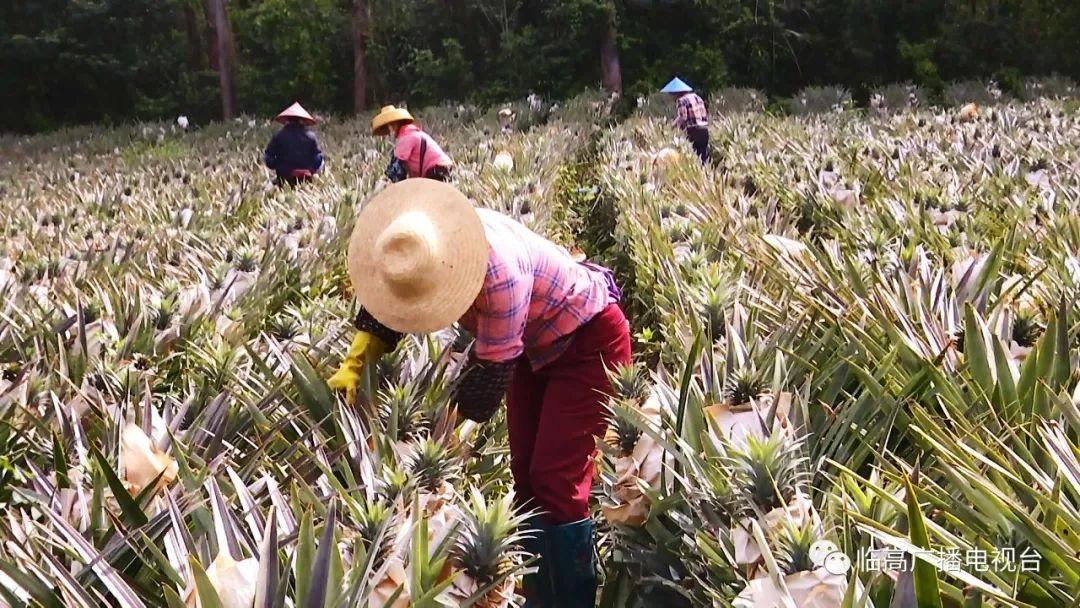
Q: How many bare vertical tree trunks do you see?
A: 3